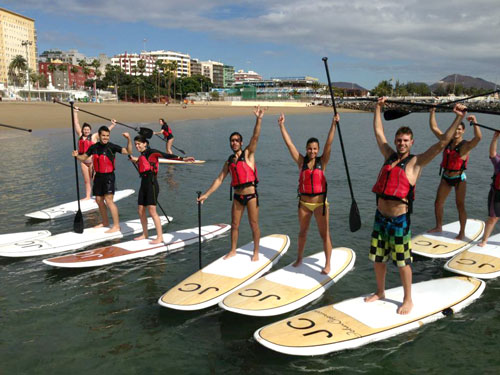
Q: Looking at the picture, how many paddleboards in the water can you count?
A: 10